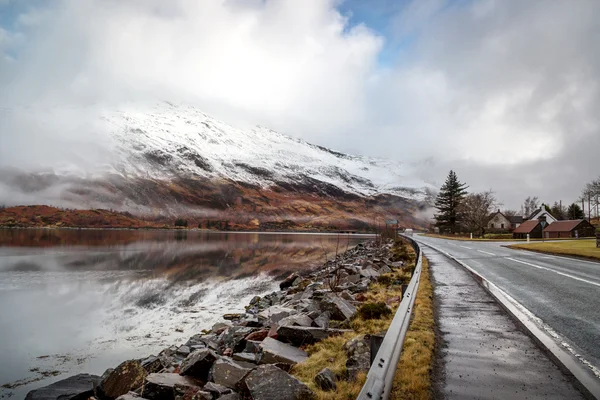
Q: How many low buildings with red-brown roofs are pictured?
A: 2